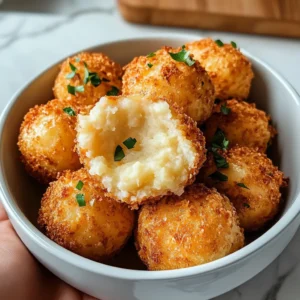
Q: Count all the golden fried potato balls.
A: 9